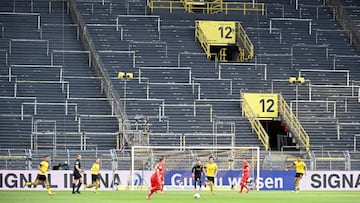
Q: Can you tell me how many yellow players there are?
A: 4